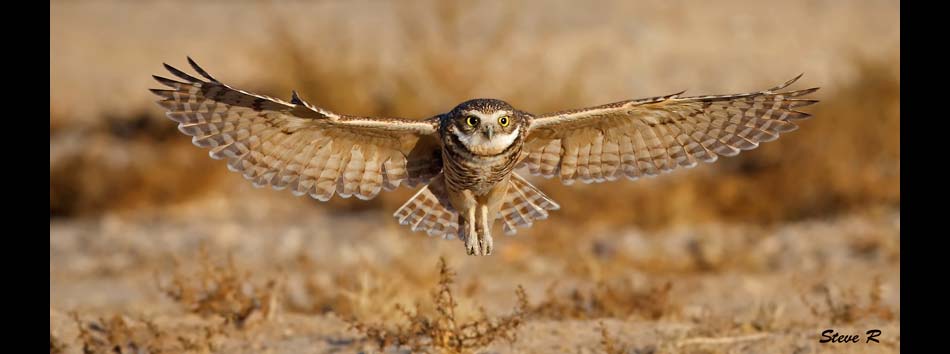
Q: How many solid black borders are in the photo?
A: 2